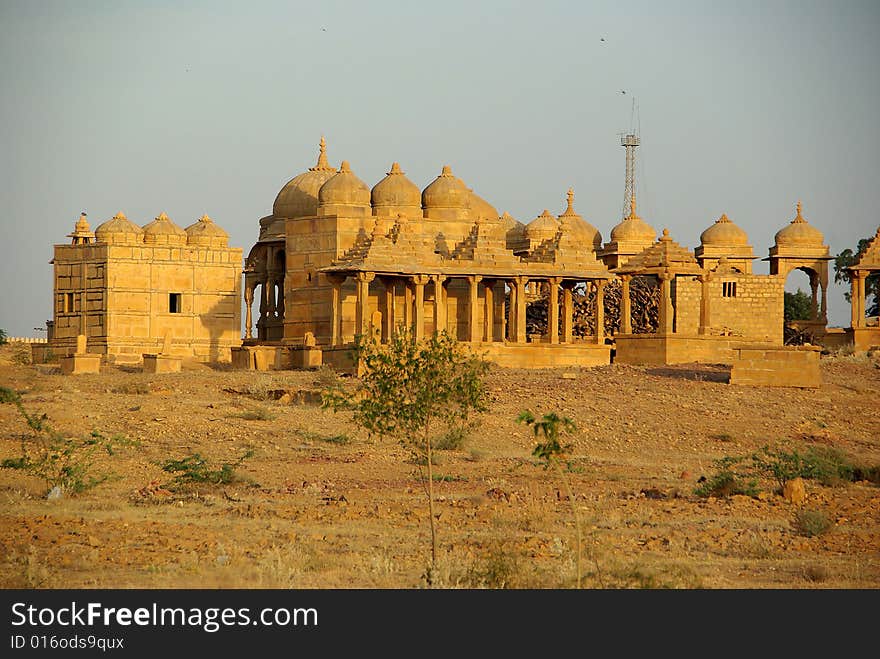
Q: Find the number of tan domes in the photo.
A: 14